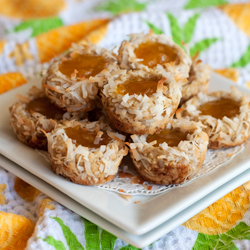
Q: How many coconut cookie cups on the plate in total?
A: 8